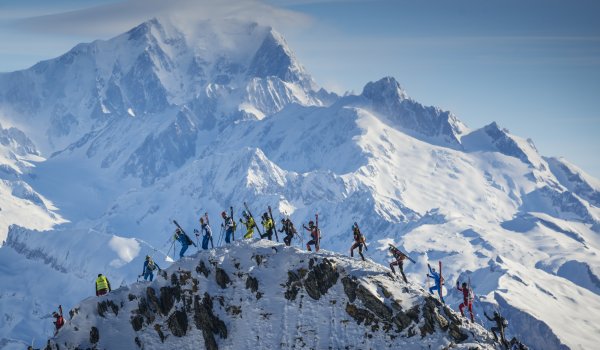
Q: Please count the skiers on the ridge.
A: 15